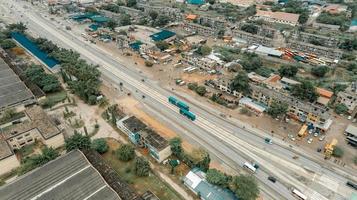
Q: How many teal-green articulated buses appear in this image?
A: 2